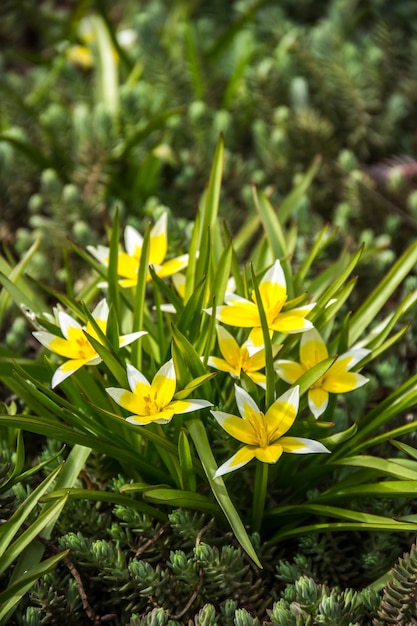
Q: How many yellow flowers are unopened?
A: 0